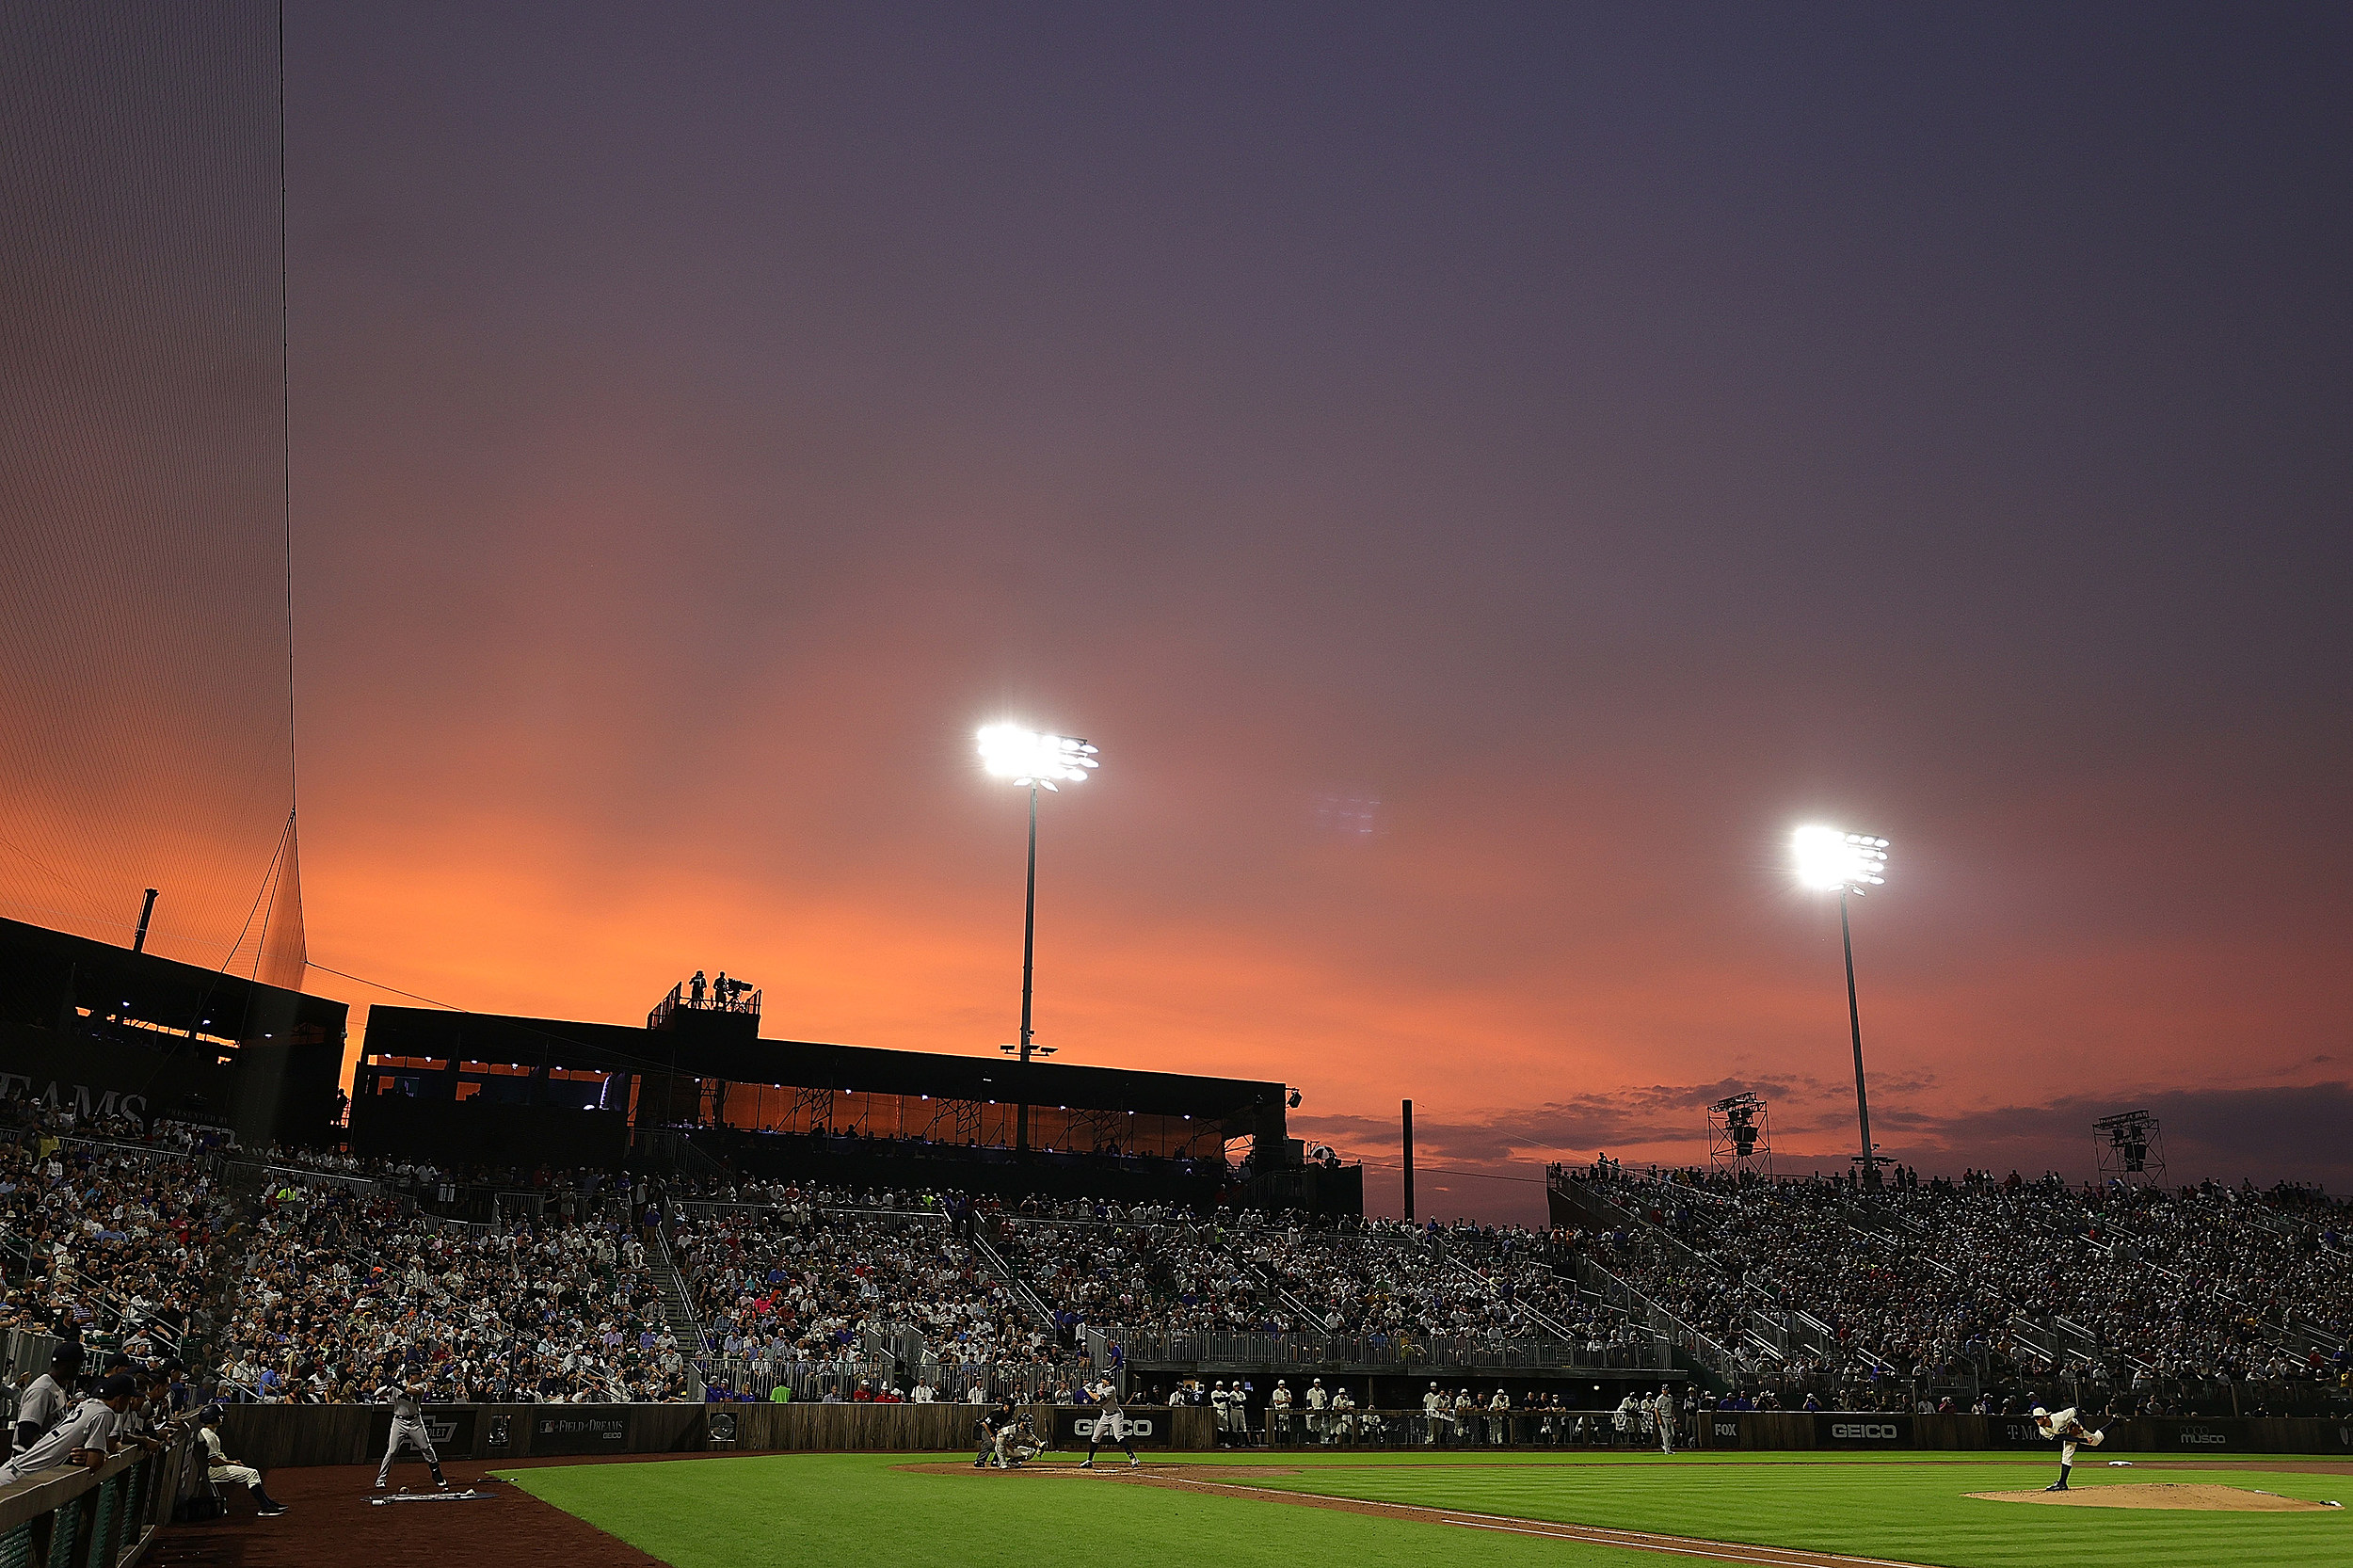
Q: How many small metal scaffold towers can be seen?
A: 2